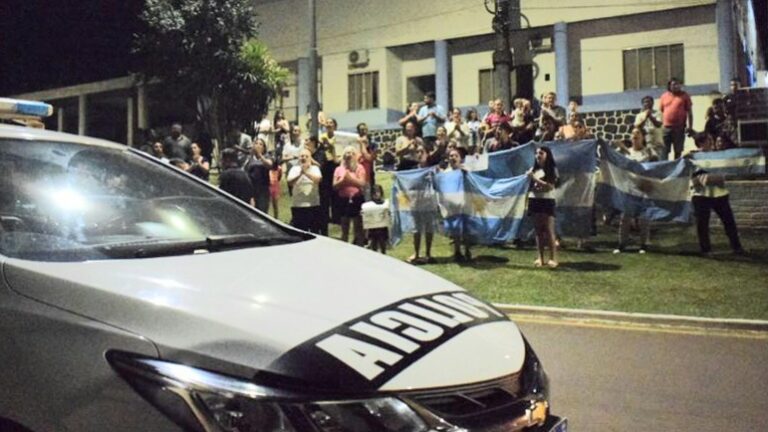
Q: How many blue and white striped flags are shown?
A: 5